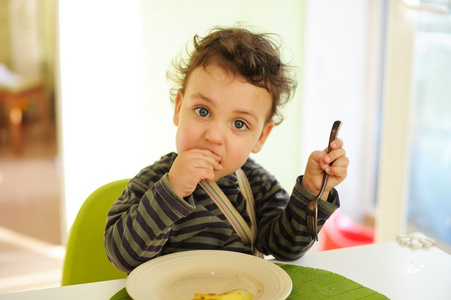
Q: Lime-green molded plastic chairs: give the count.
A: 1